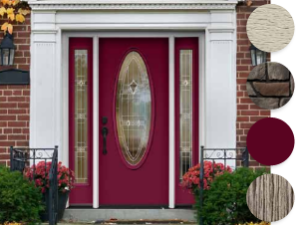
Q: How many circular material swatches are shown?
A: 4